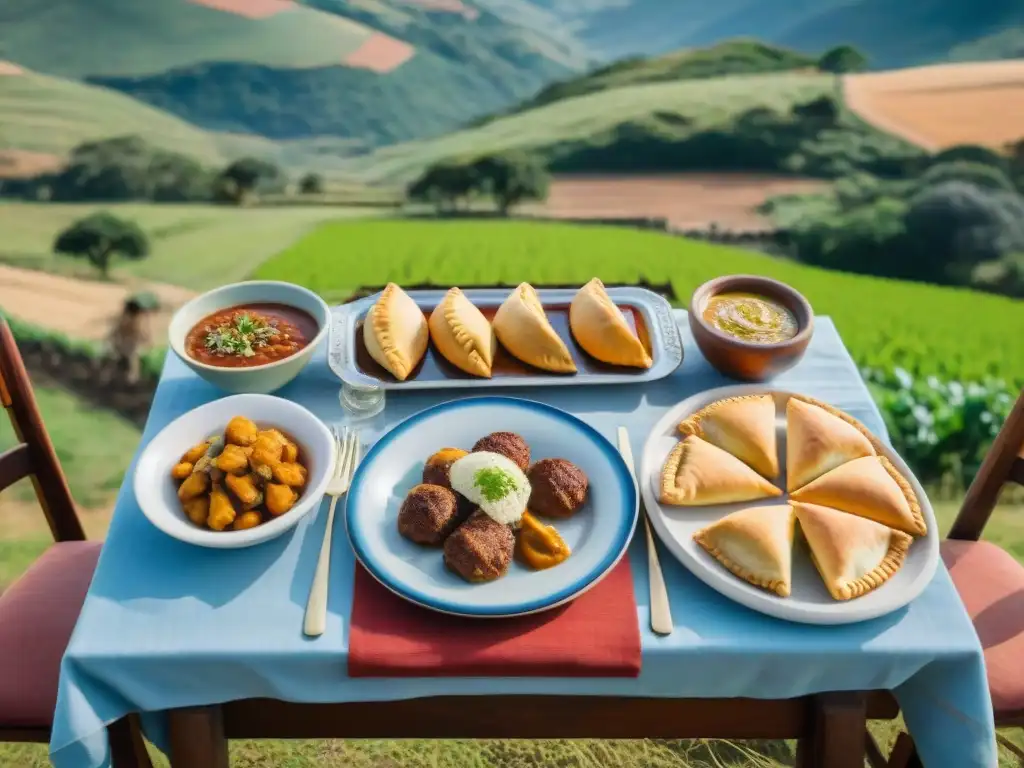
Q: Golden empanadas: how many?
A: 10